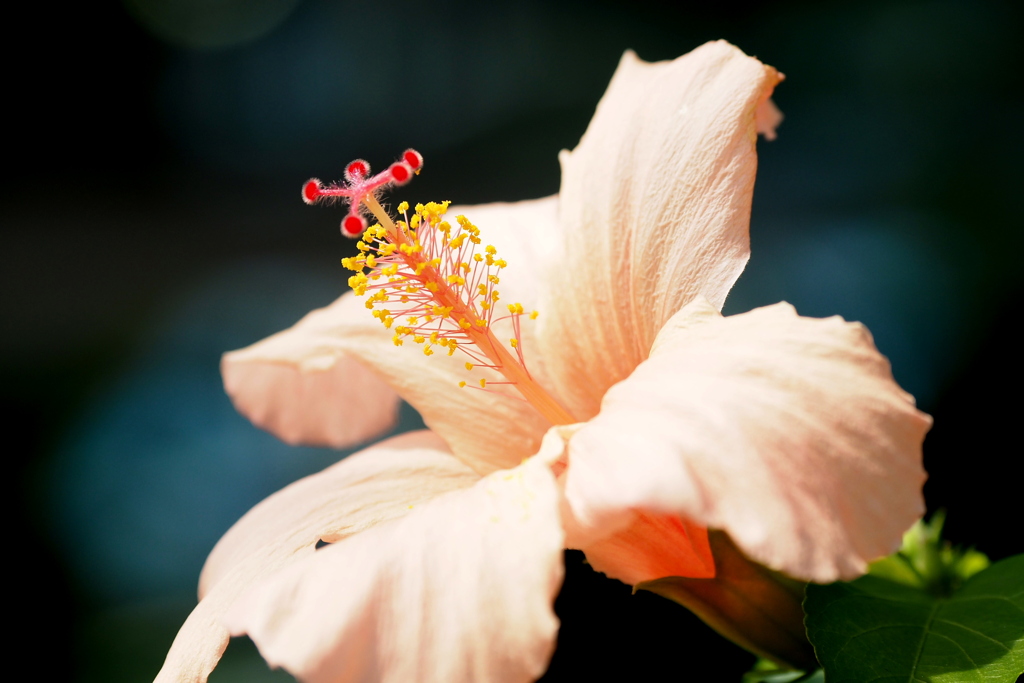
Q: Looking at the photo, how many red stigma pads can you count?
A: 5